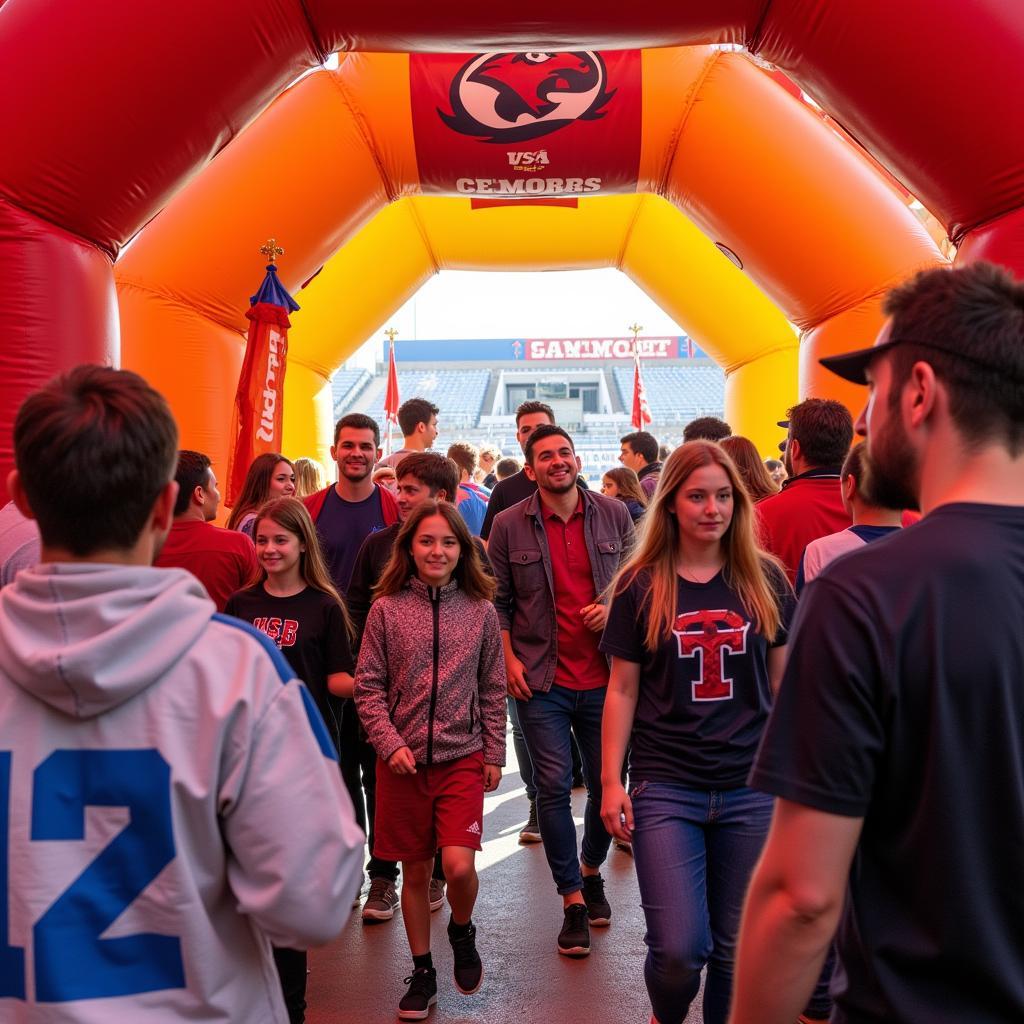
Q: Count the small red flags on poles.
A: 2